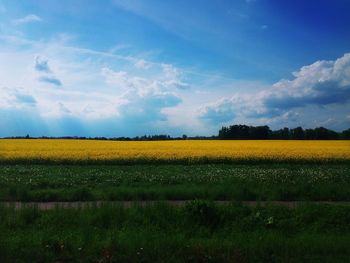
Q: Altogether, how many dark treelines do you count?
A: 1